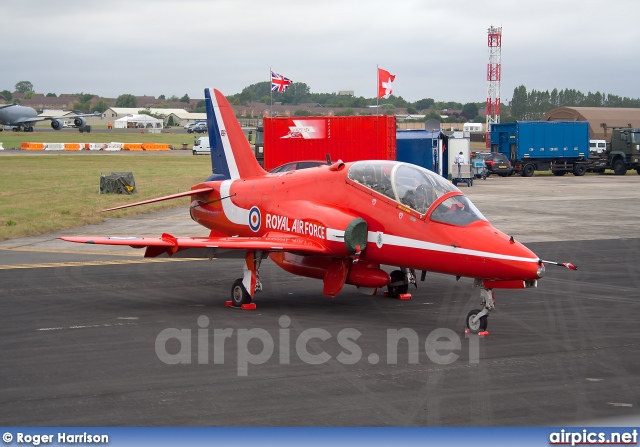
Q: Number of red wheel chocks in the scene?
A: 6